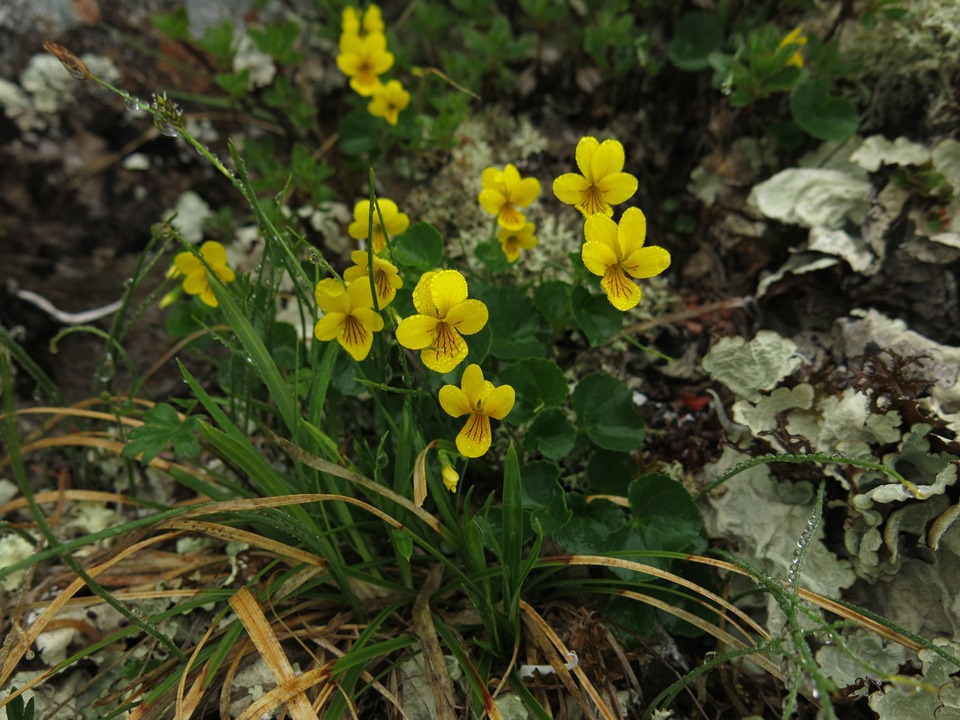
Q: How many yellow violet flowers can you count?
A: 14